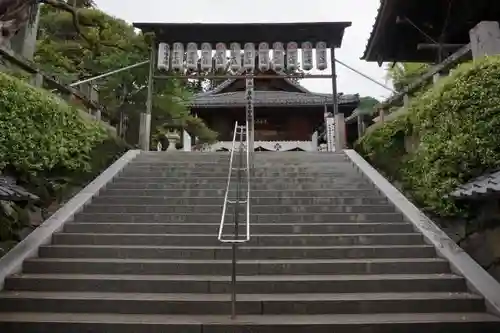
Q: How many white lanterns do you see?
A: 12